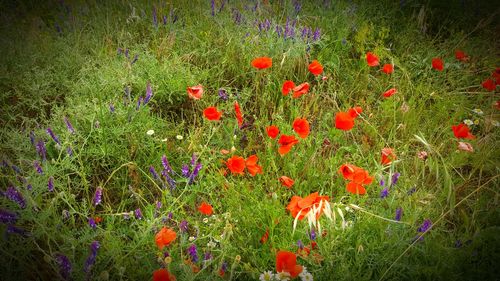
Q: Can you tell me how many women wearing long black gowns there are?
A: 0